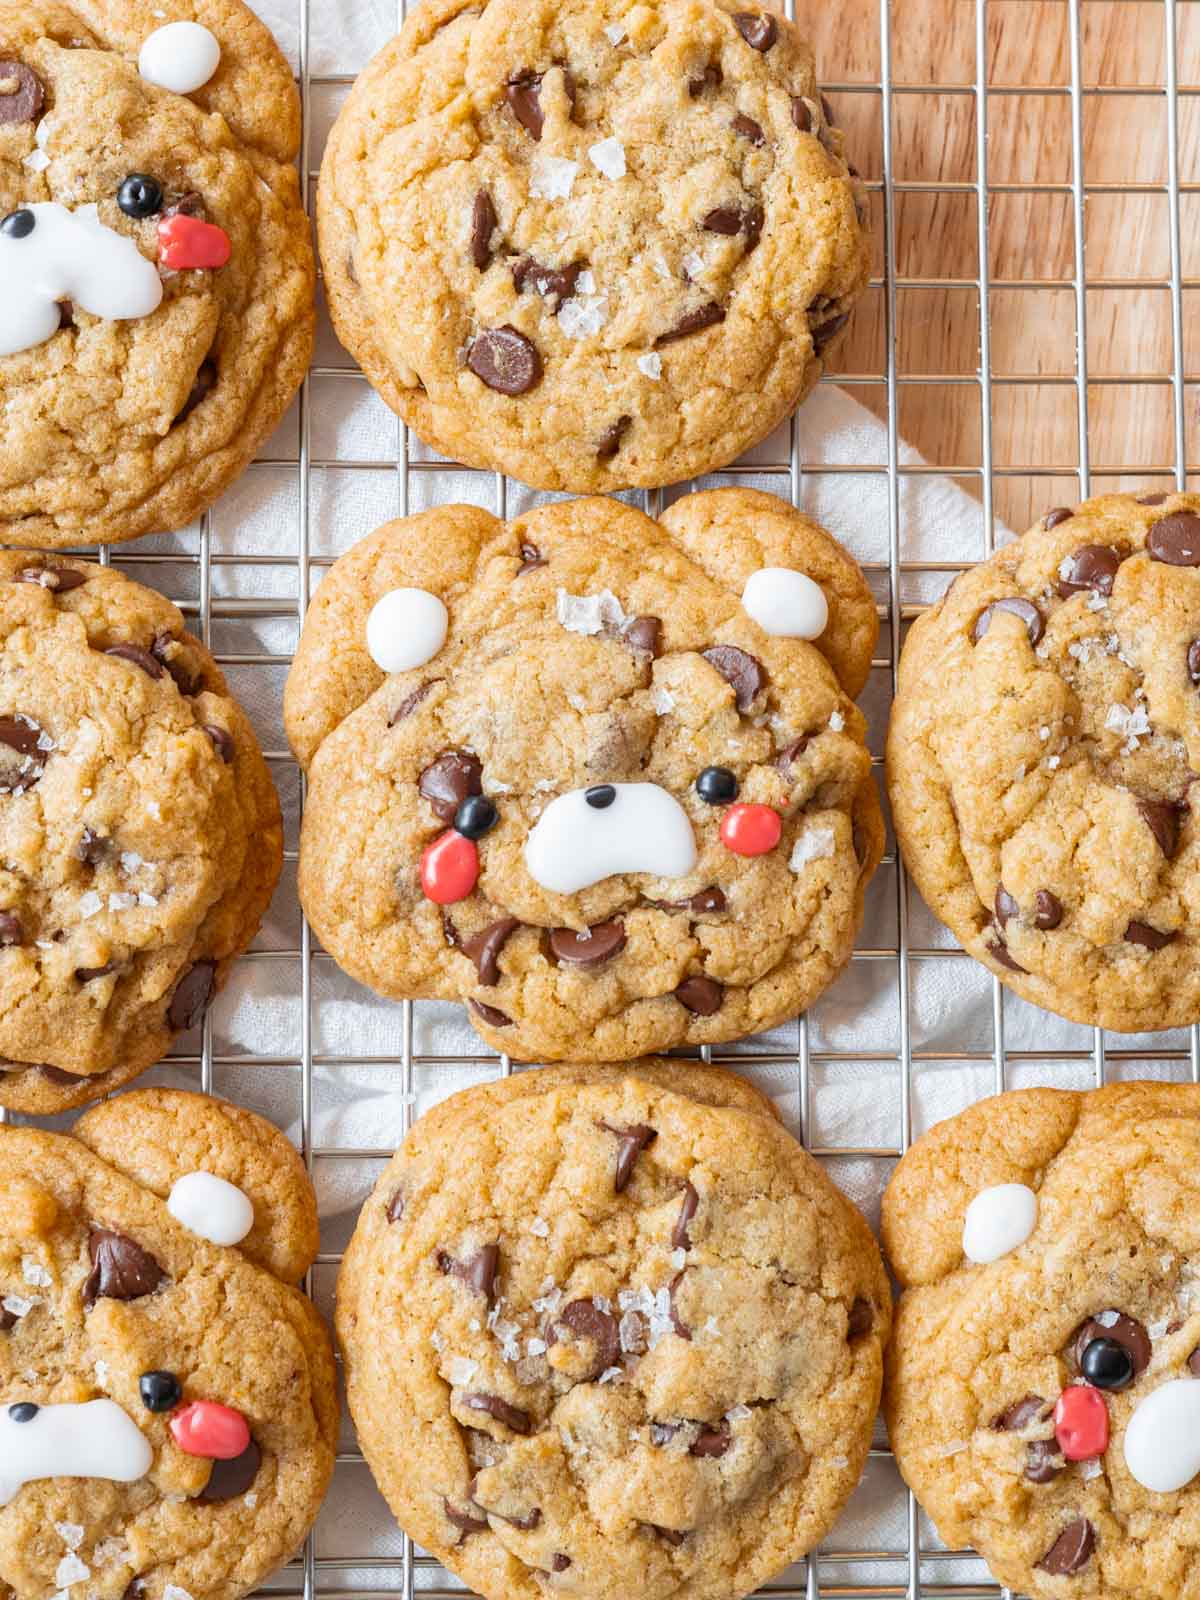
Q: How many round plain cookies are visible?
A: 4